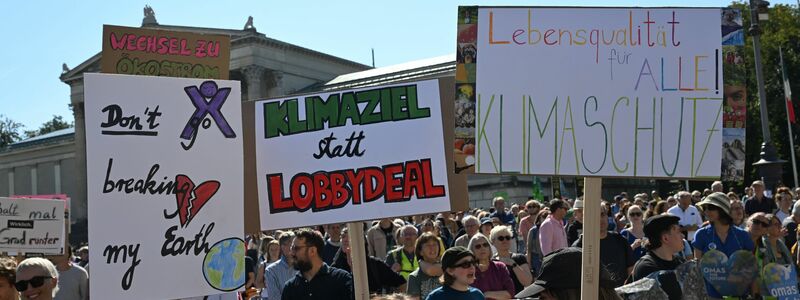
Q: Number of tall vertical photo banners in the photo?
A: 2